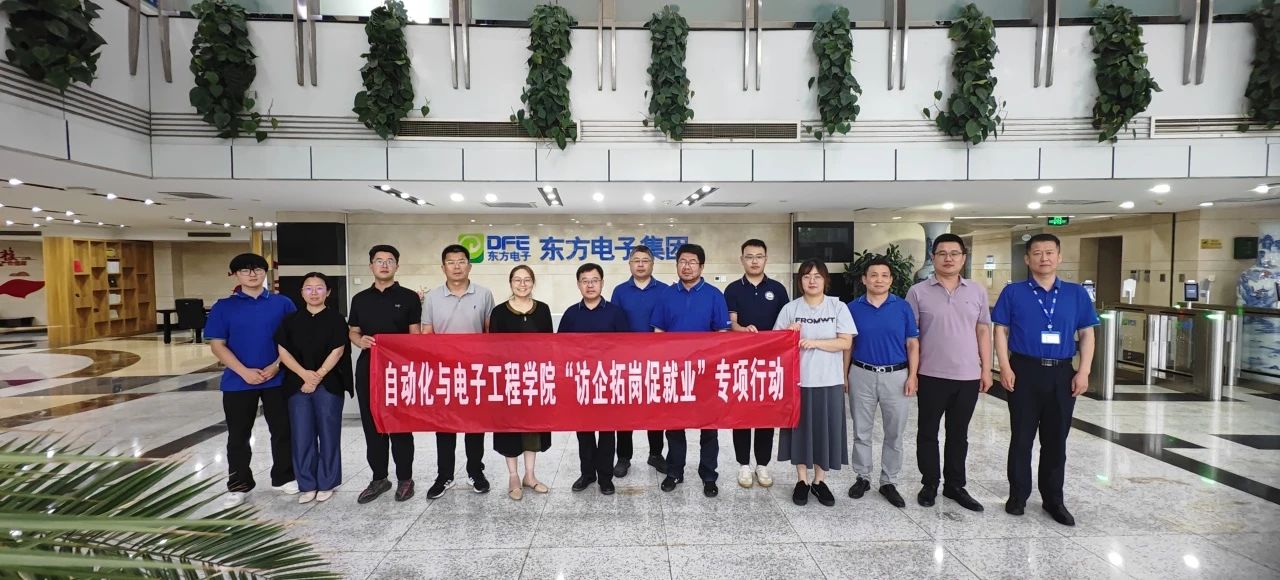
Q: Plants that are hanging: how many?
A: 9